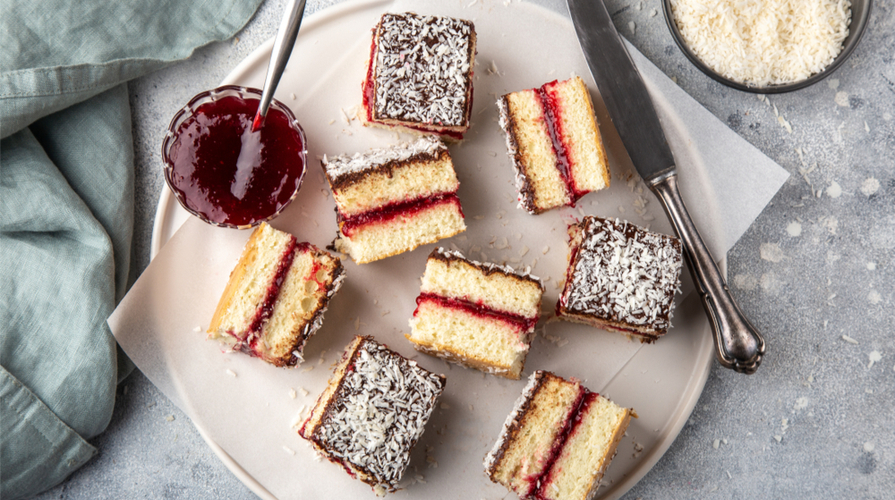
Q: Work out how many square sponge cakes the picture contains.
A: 8